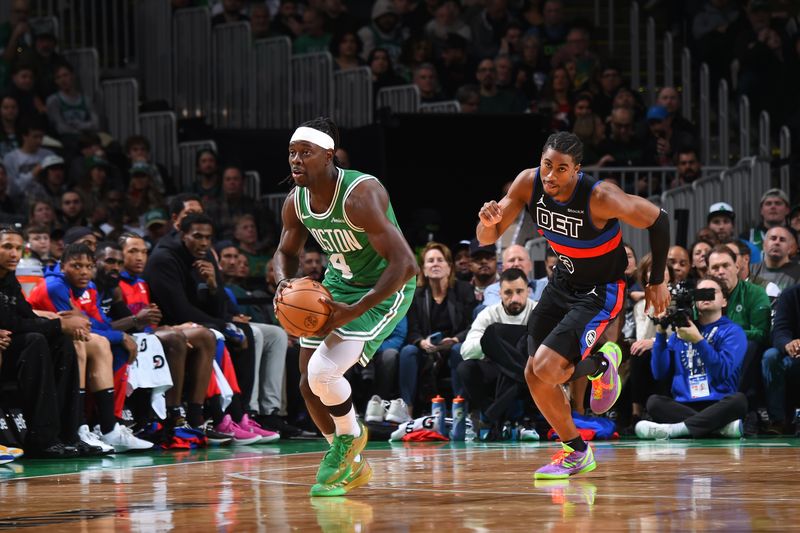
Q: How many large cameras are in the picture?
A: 1